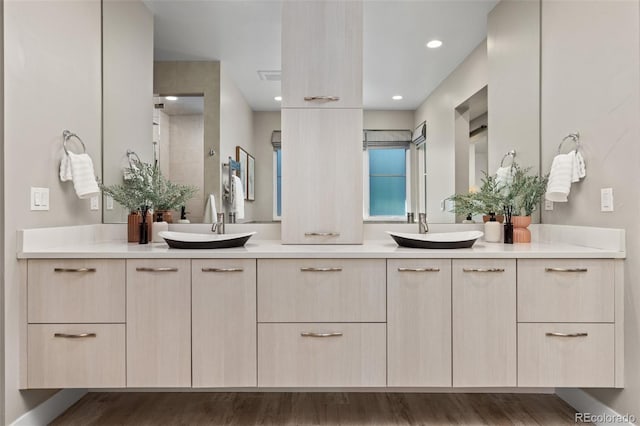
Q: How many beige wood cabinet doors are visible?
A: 6